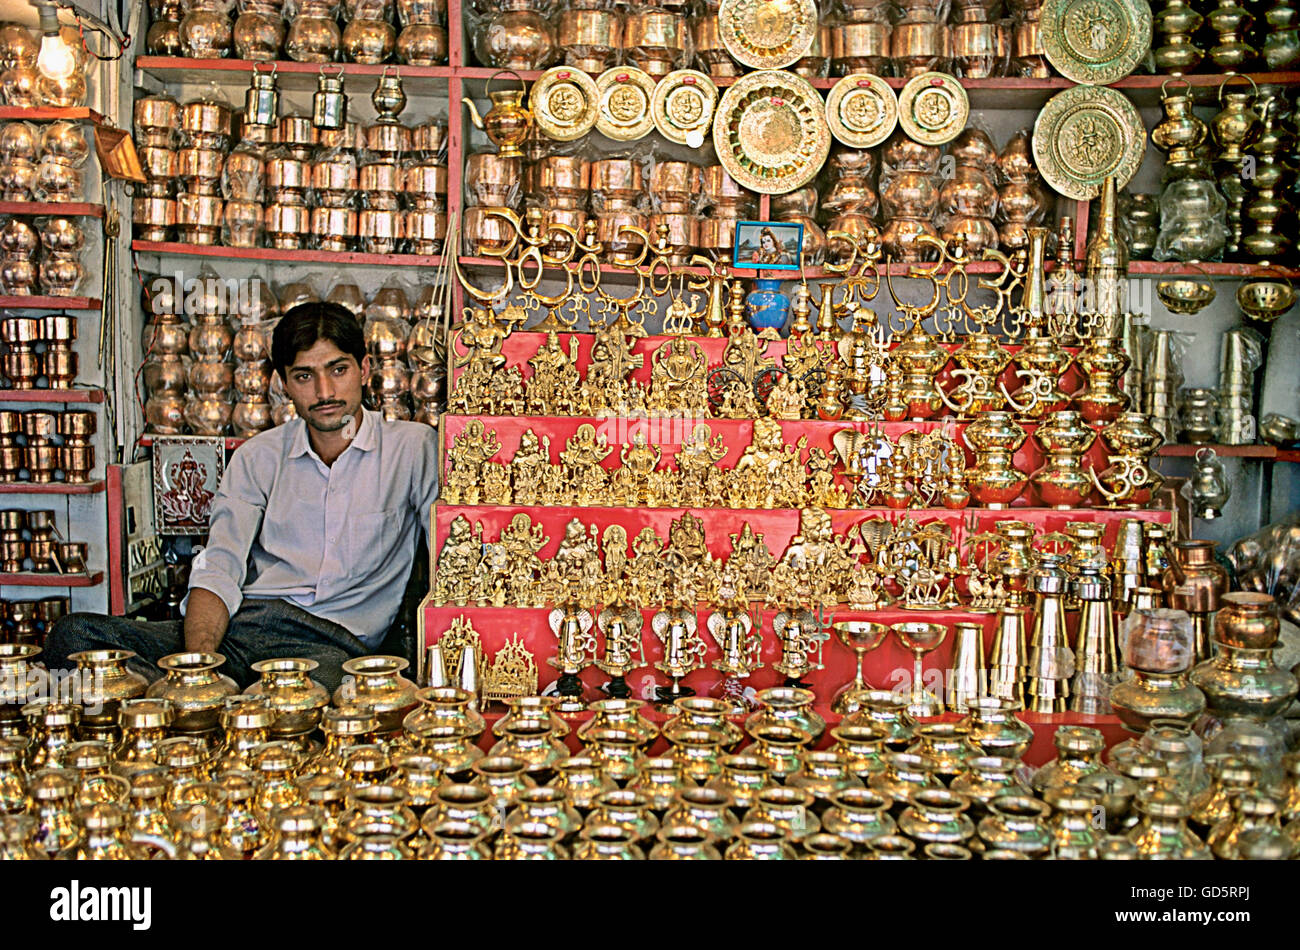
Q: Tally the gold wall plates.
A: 9